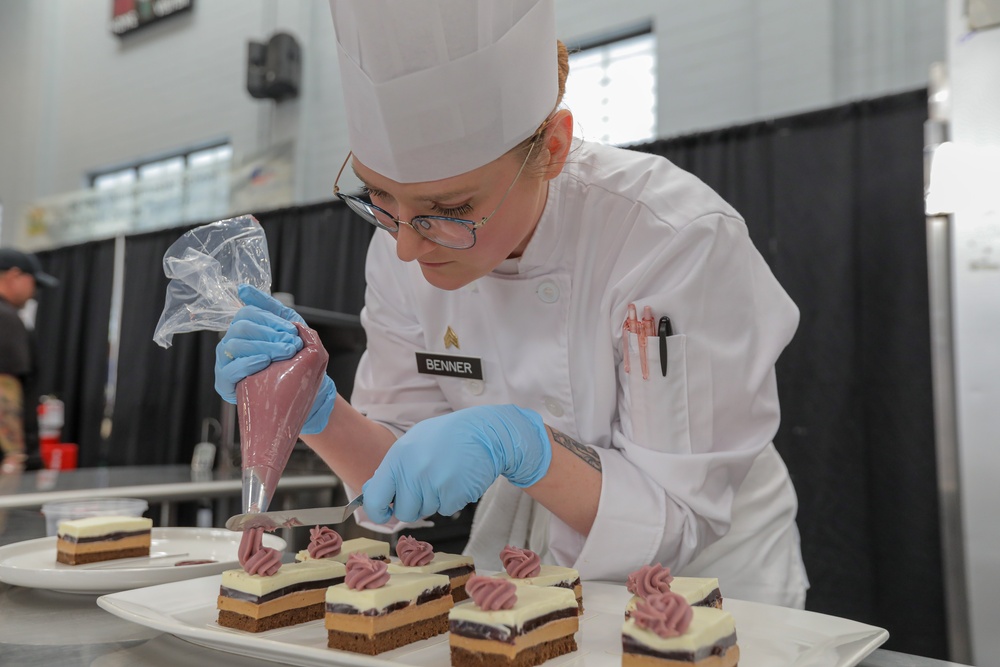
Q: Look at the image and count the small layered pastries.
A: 9